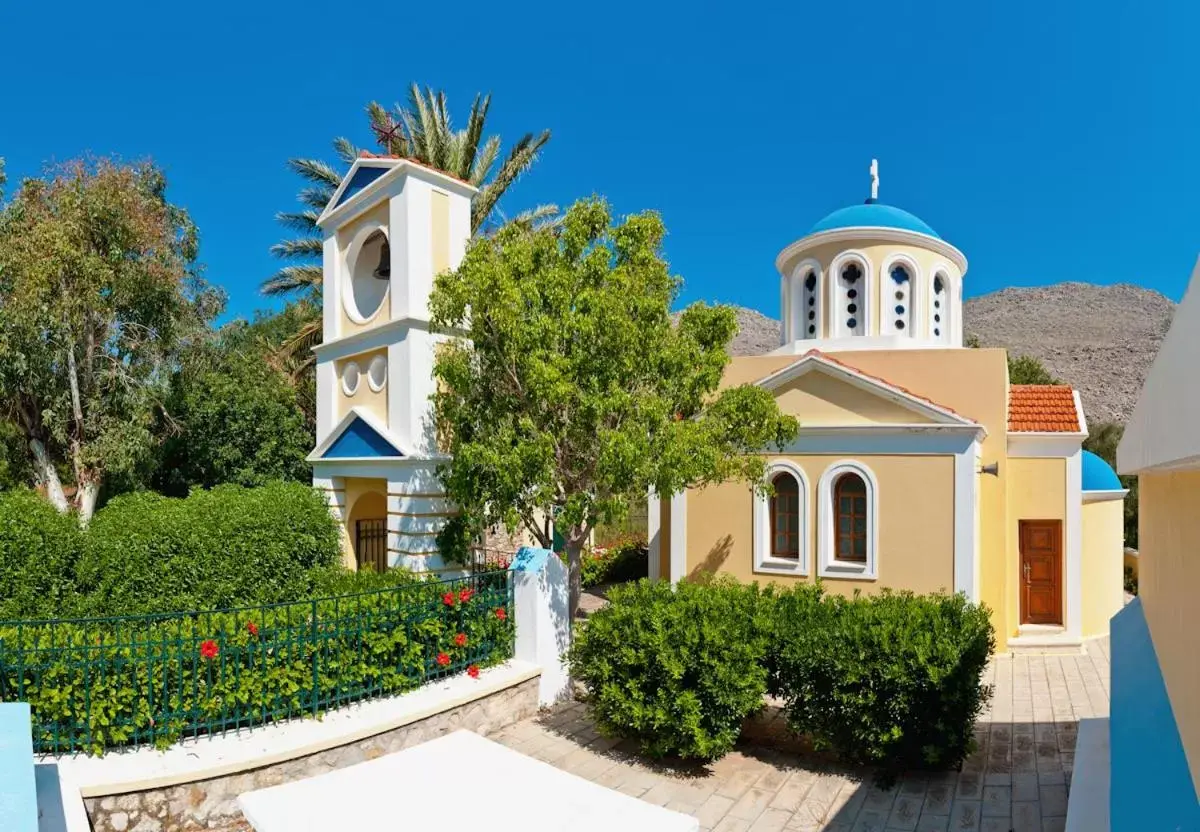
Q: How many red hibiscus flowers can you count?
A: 8